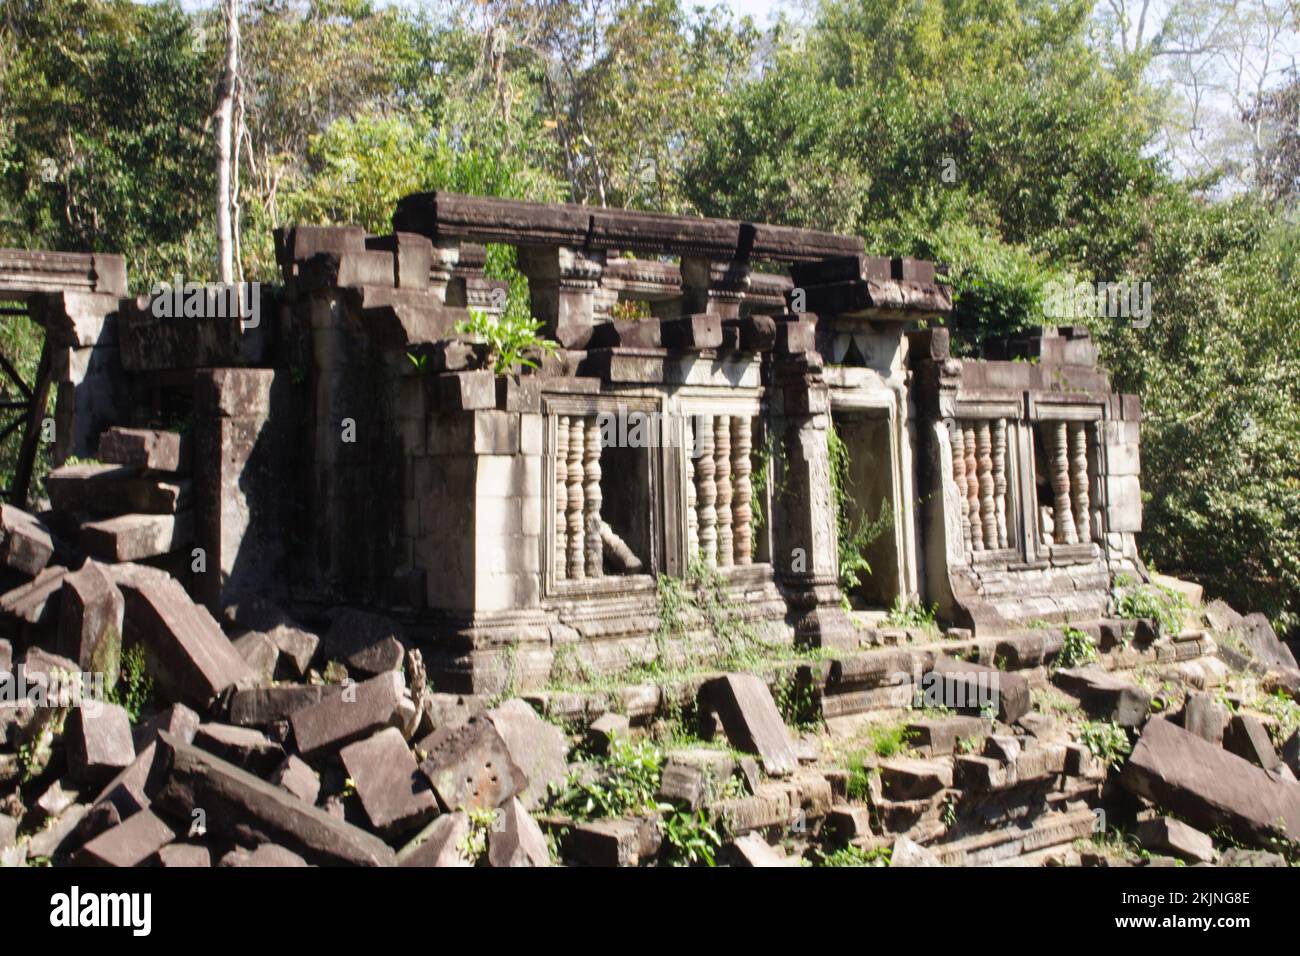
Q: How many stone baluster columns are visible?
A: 13